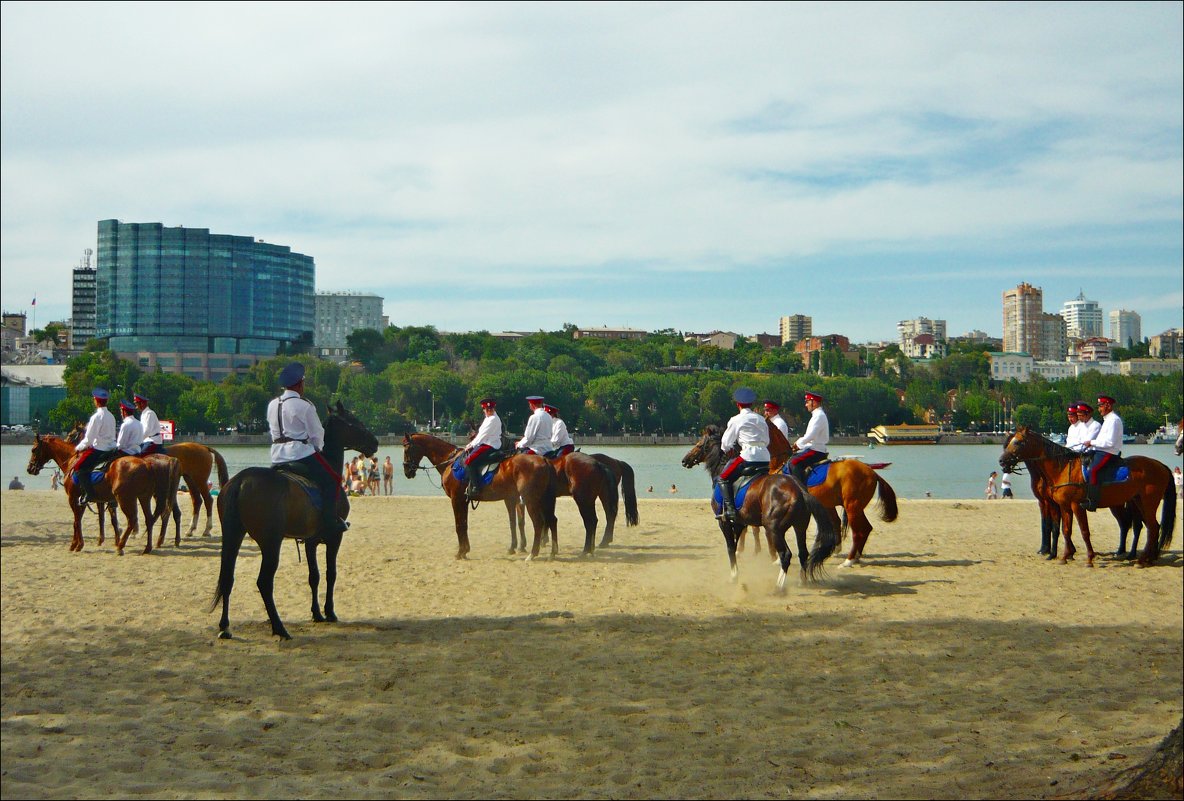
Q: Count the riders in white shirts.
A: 13